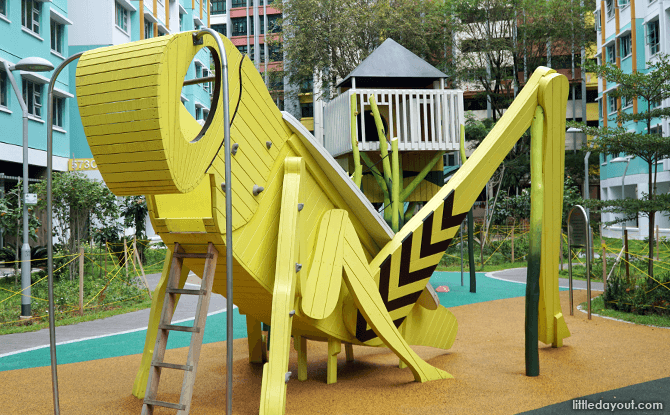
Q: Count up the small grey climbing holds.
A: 8